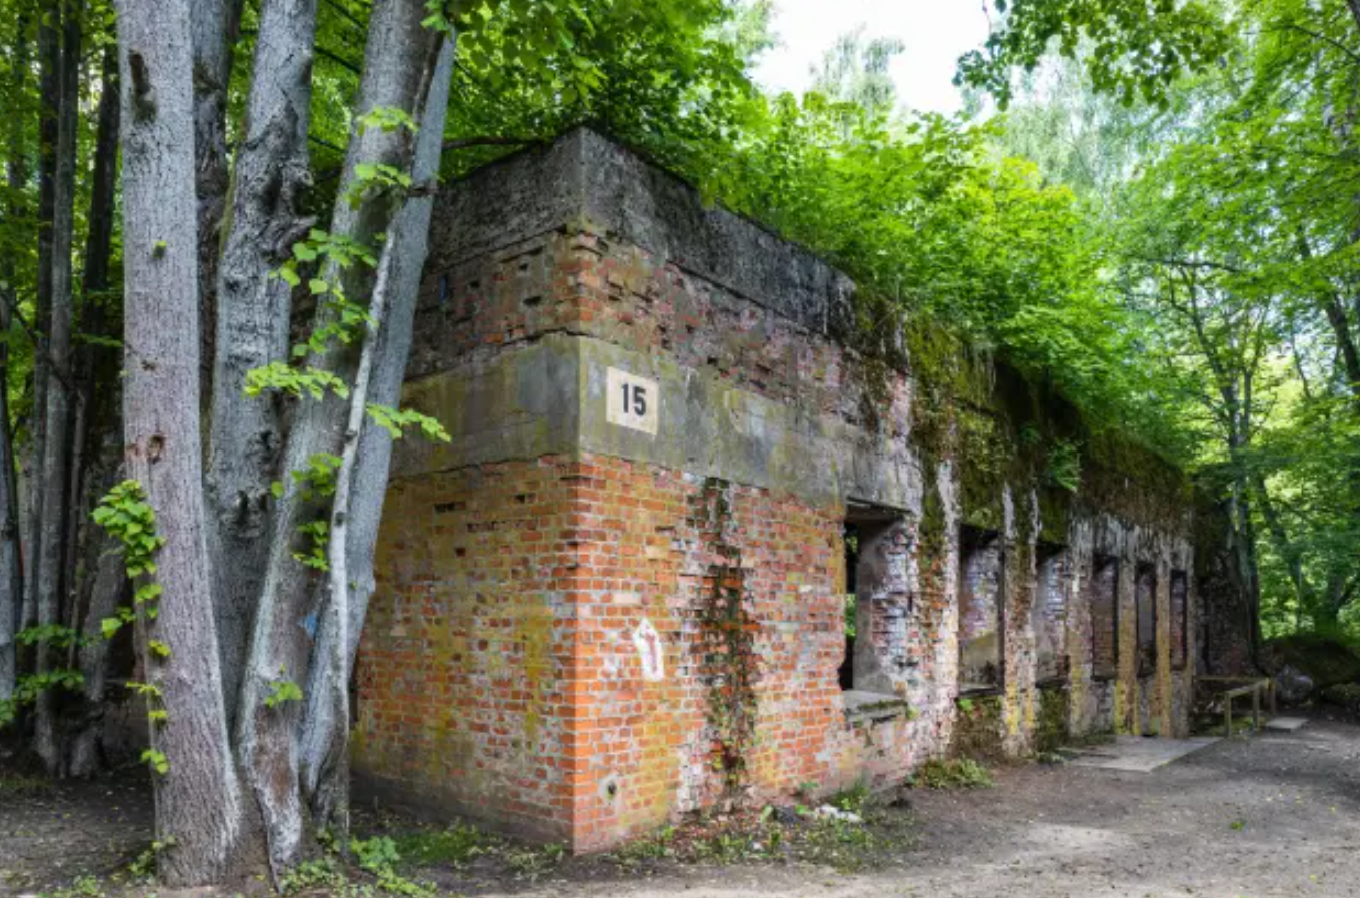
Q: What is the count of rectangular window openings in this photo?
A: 6